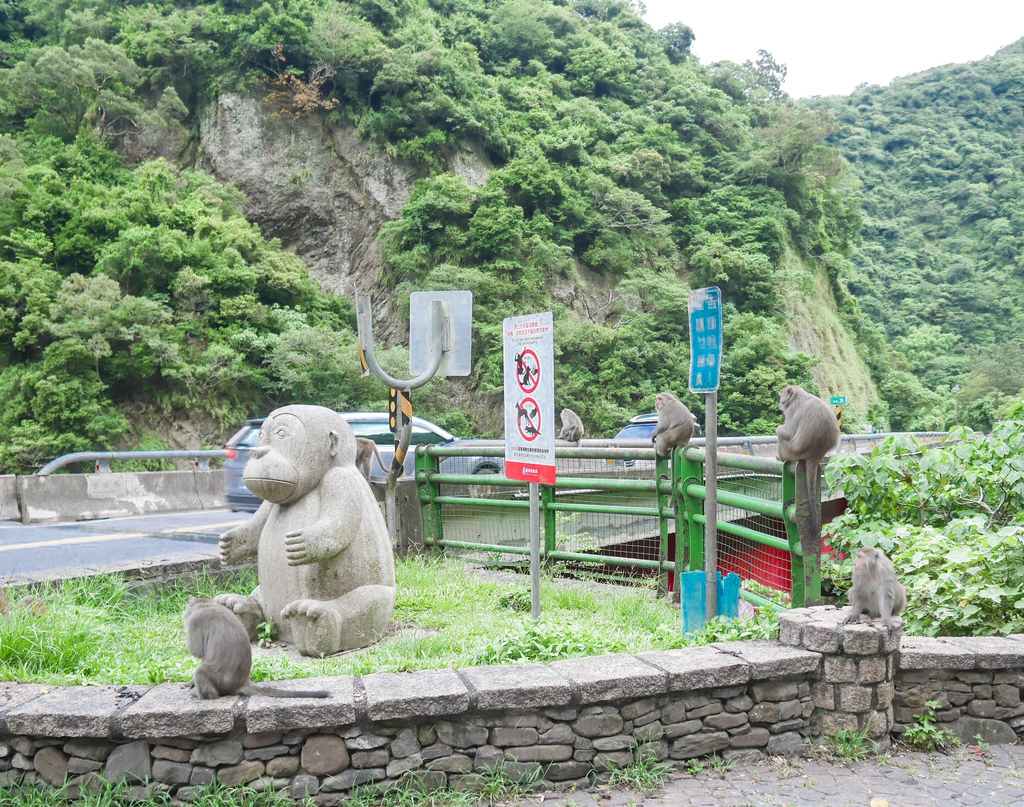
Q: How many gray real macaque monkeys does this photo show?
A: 6